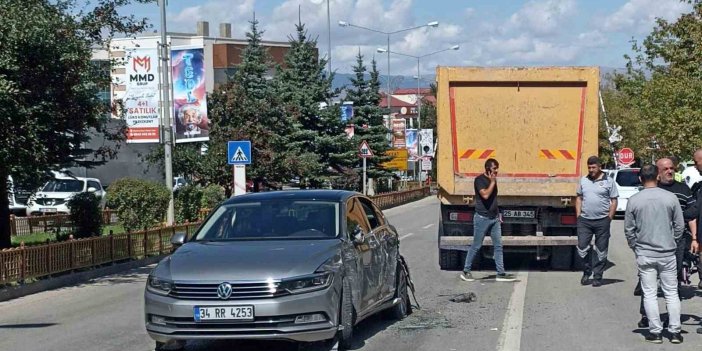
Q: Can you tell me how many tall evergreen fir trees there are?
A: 4